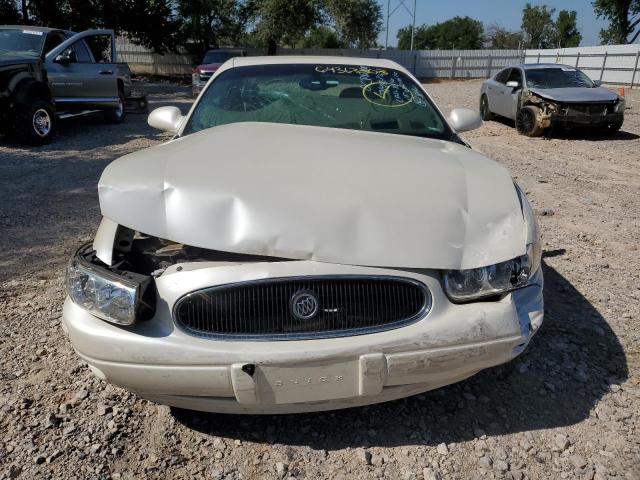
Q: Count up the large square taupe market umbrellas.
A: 0